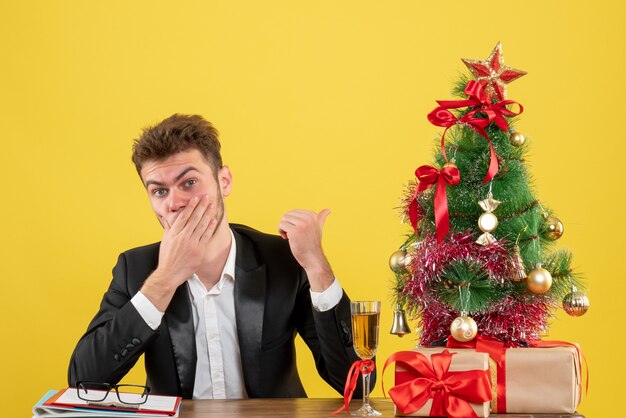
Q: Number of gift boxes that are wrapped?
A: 2